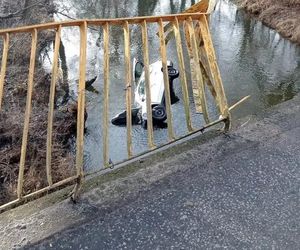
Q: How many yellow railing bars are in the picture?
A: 11